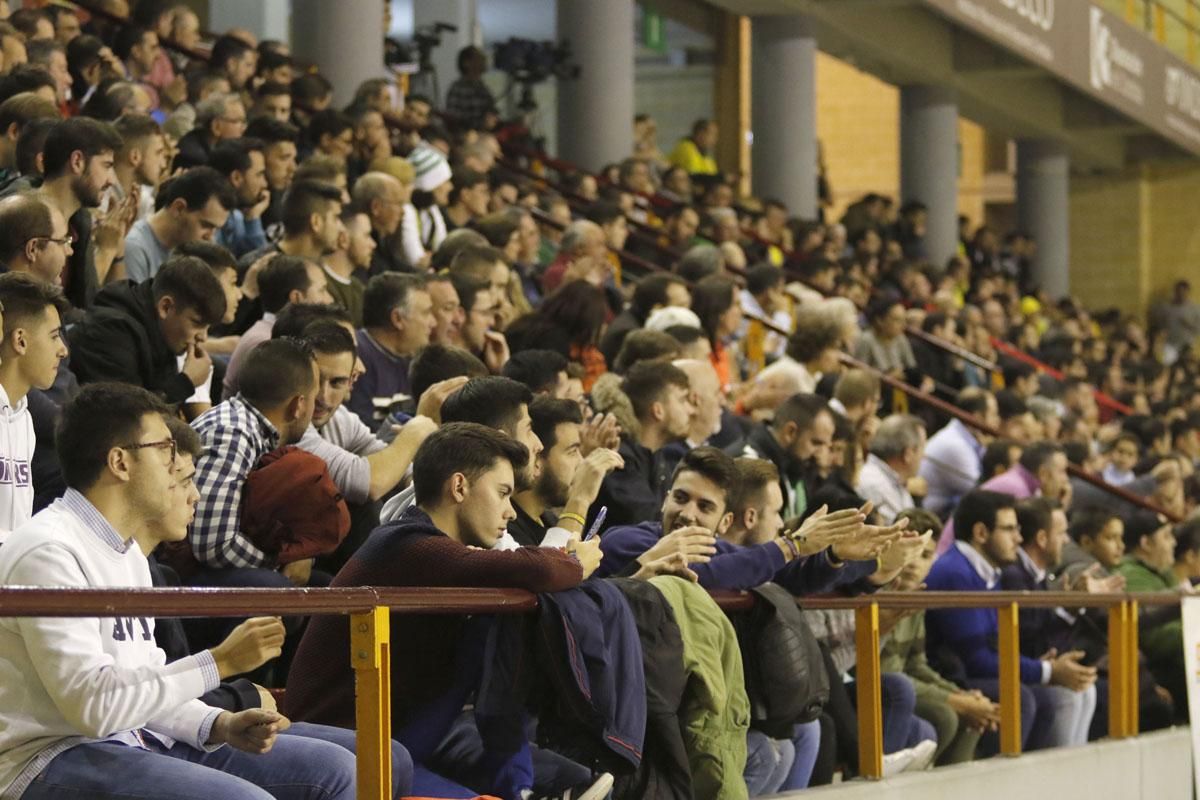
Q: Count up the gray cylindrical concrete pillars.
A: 5